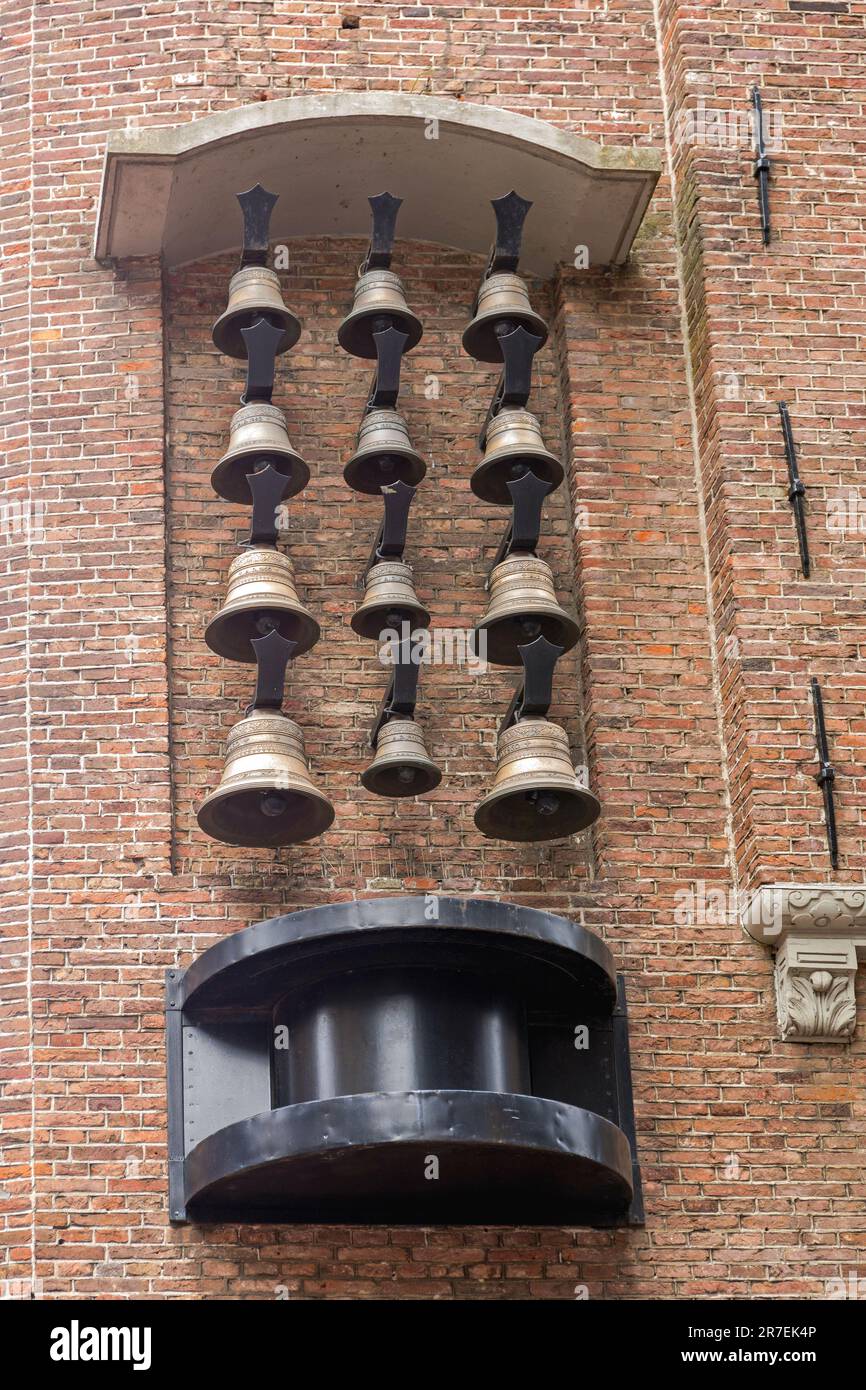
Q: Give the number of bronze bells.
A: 12